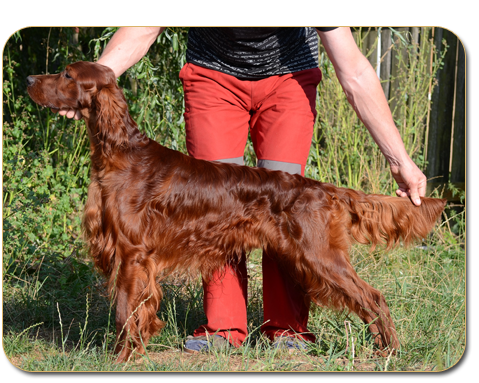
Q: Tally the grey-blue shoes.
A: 2